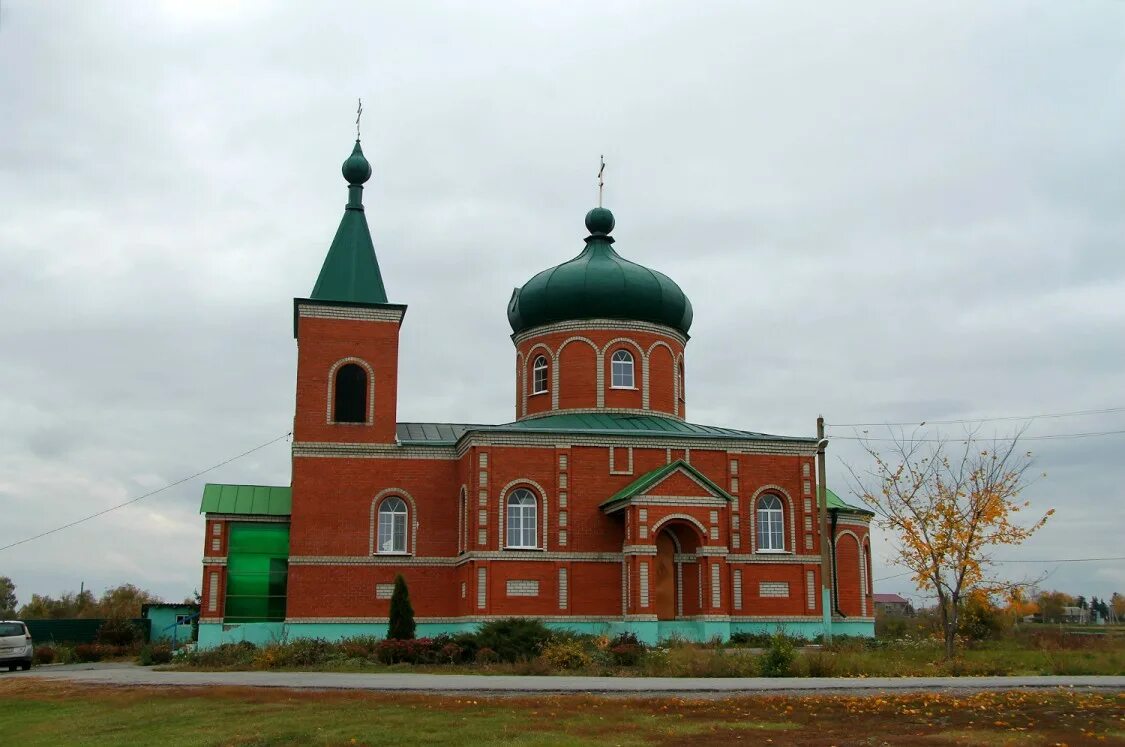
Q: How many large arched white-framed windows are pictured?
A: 3